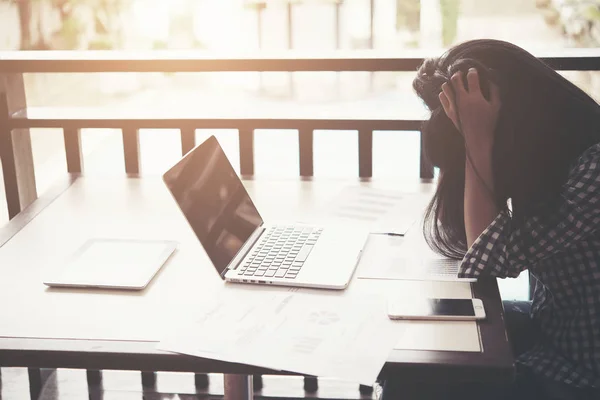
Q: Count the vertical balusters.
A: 7